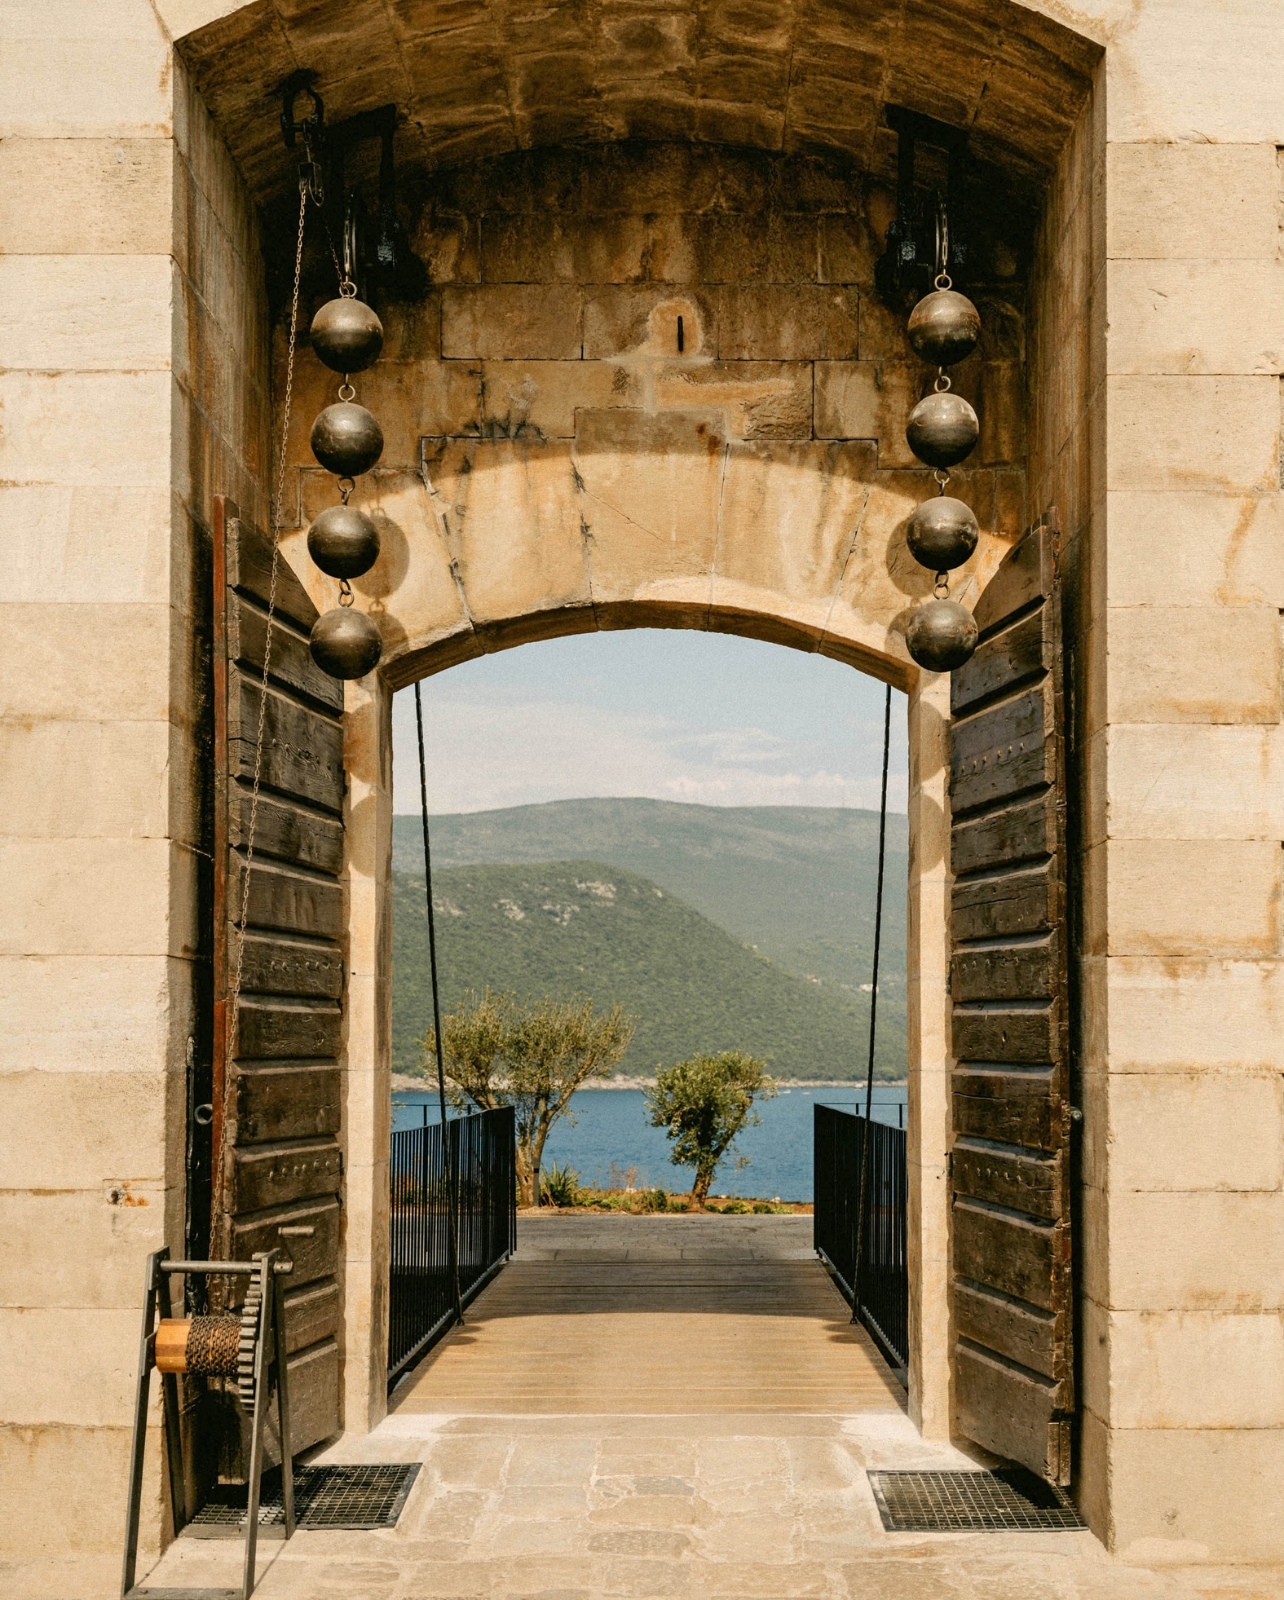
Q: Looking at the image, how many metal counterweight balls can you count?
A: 8